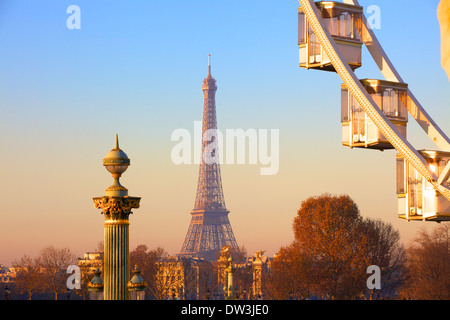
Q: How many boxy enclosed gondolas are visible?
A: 3